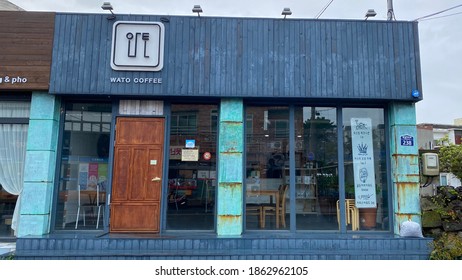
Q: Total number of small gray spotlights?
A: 4